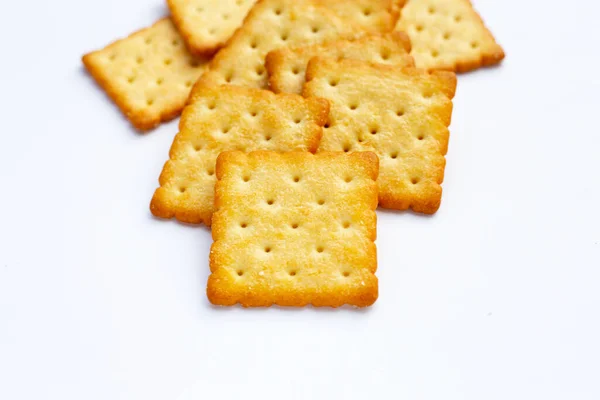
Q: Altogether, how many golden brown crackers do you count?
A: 8